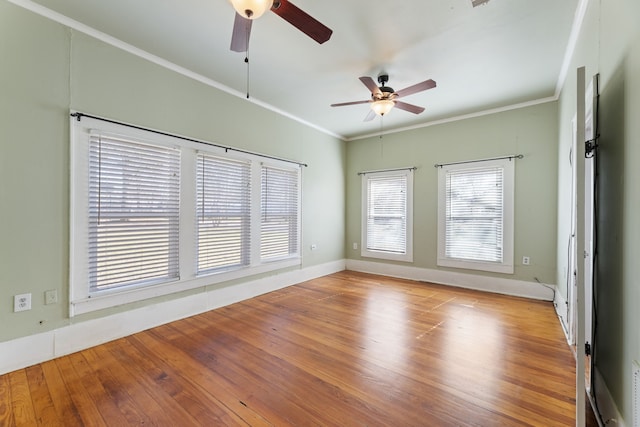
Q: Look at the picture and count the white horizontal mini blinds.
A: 5